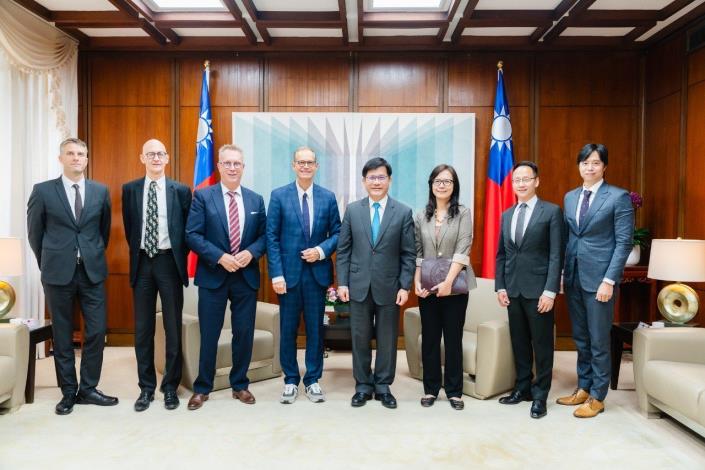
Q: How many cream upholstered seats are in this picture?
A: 4